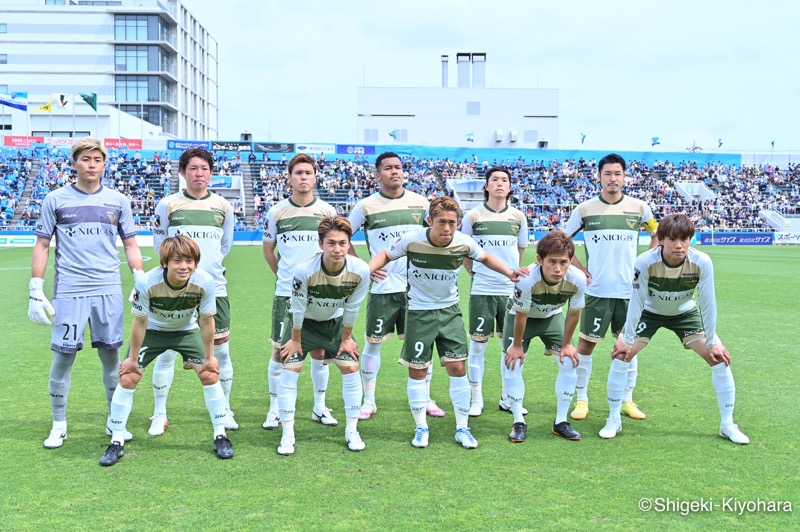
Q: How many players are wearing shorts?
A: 11